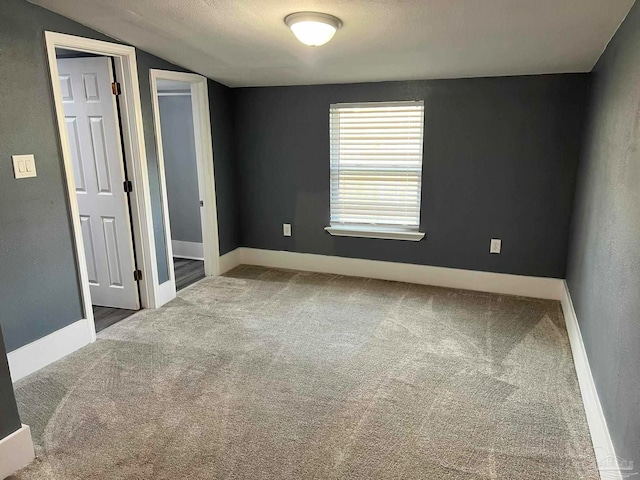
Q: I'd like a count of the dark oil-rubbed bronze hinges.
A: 3